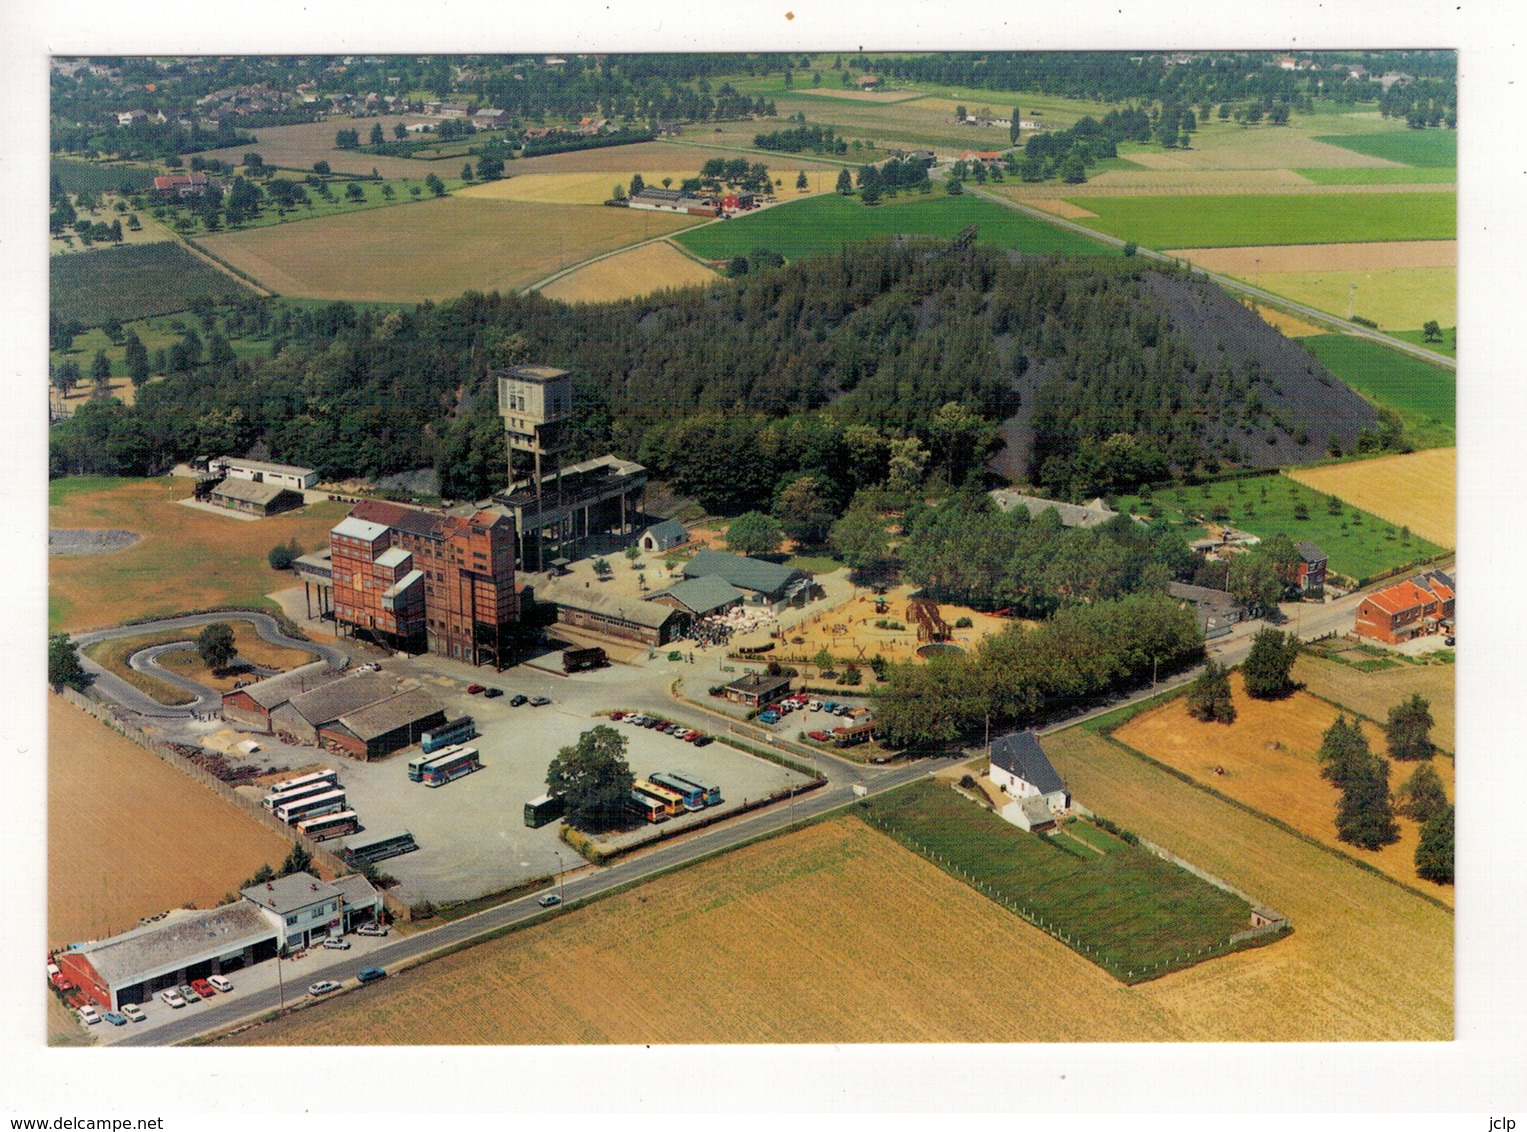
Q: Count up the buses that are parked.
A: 13